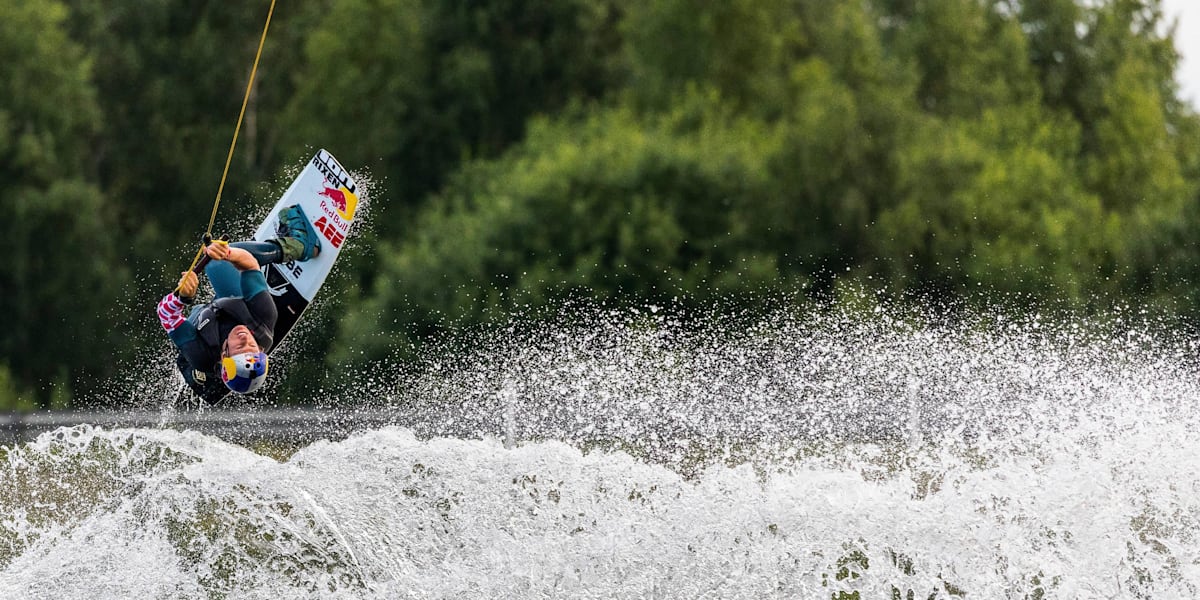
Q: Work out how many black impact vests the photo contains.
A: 1